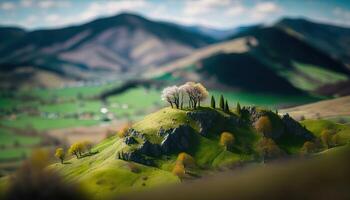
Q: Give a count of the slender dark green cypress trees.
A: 4